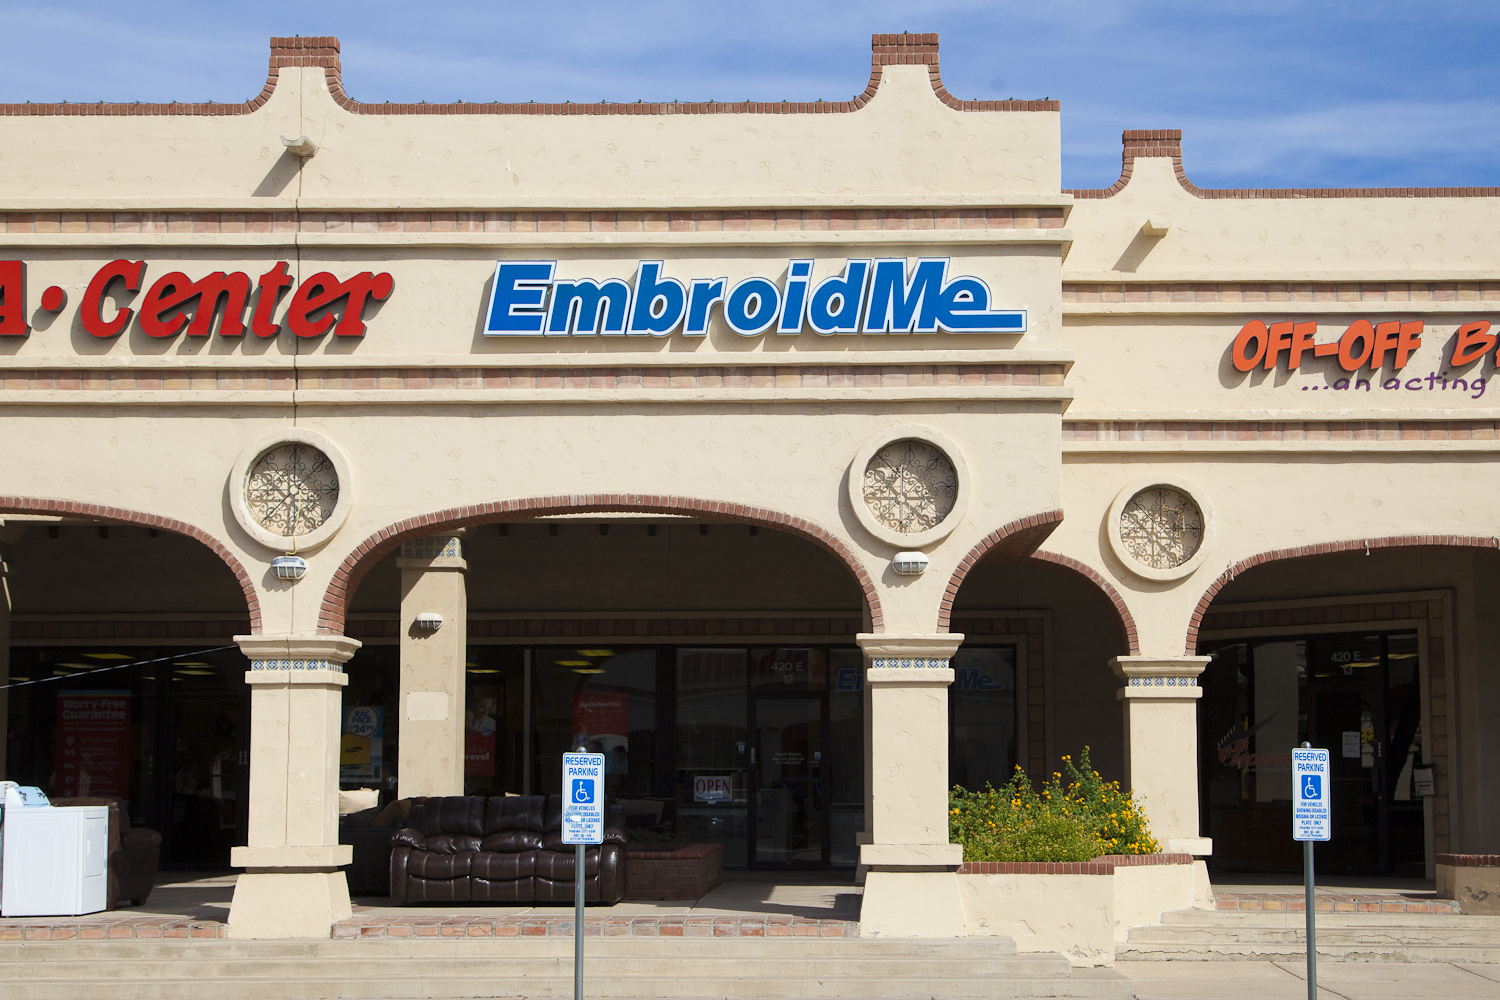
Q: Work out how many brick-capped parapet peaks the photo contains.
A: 3